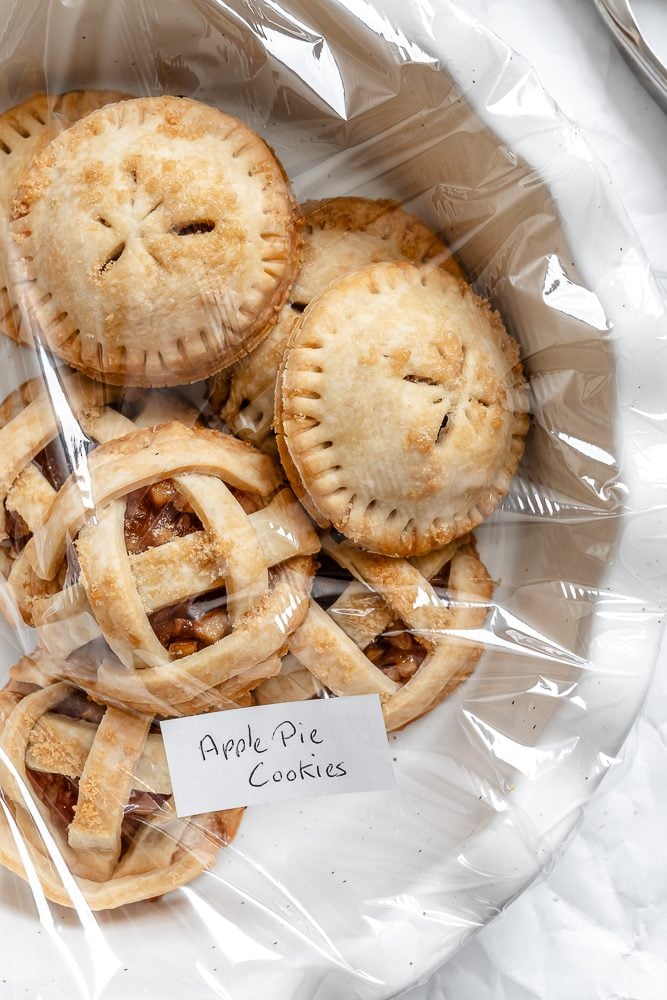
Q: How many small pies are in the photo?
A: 8